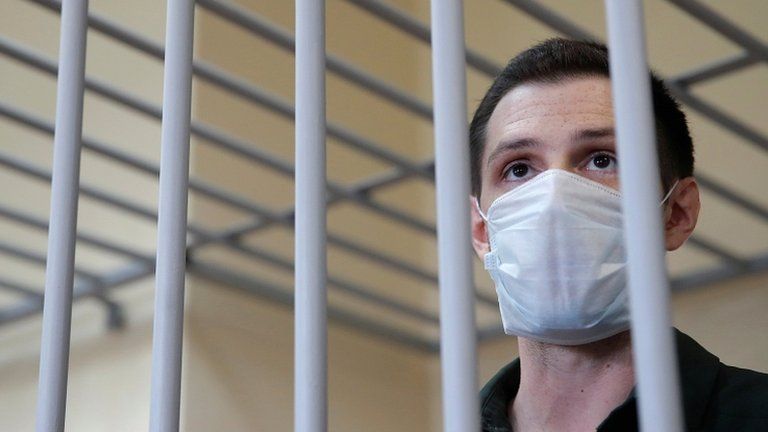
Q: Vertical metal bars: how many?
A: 5